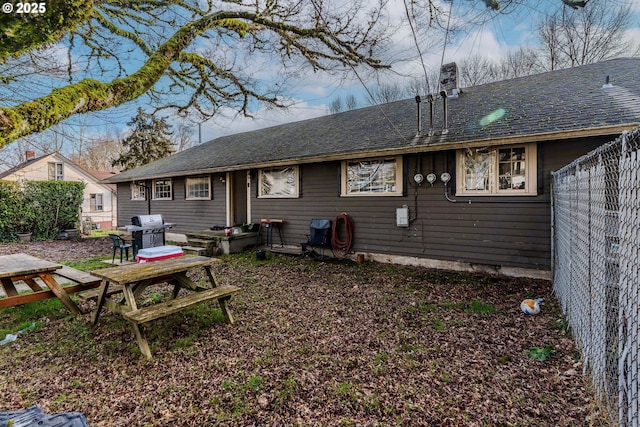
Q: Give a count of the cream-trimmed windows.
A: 6